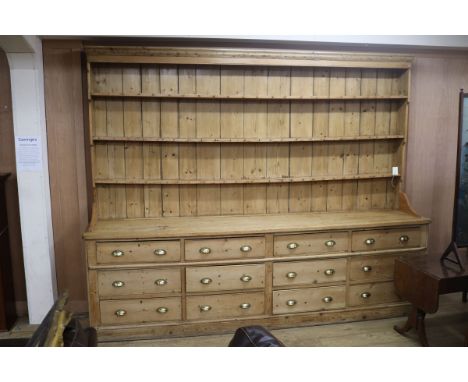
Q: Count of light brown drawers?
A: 12